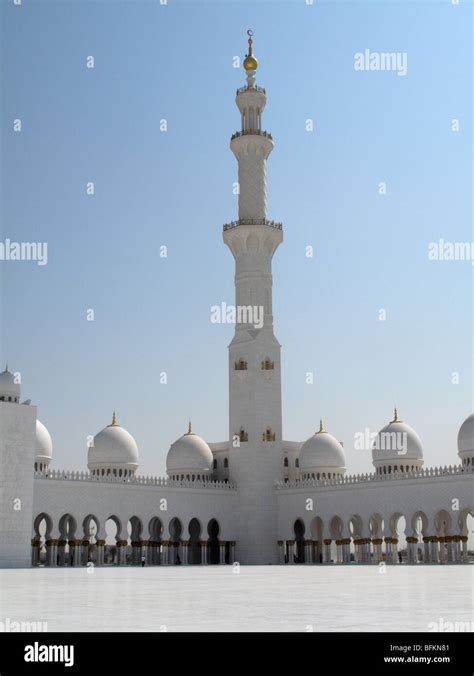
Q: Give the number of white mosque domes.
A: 7